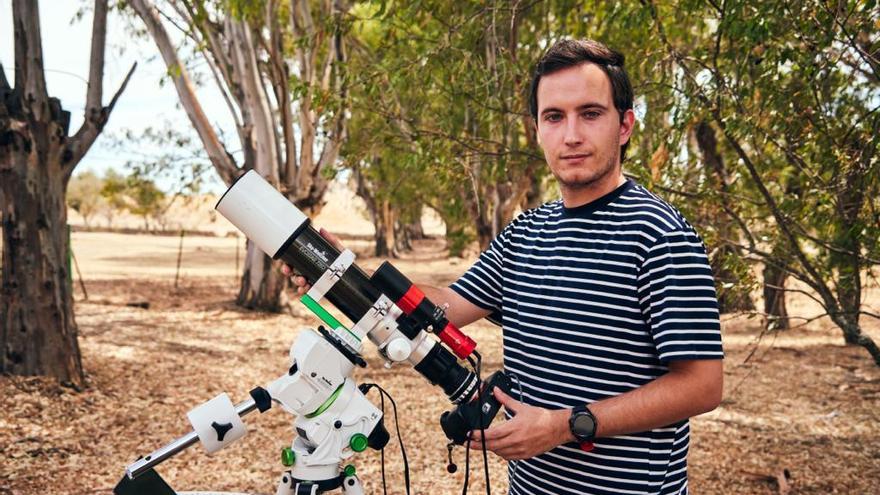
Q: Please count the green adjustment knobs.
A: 3